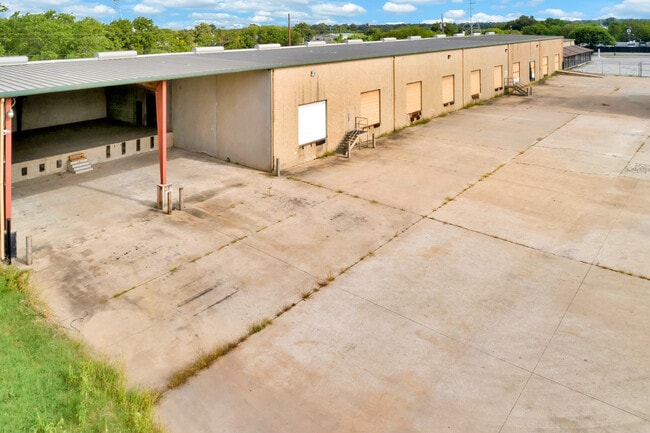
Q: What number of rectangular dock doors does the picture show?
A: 10